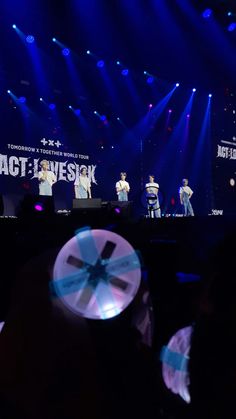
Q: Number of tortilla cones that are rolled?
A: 0